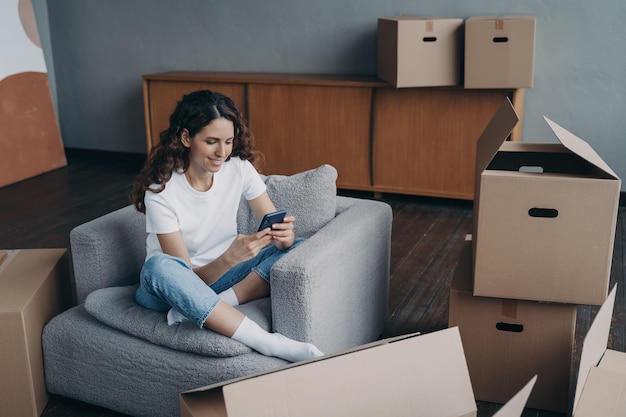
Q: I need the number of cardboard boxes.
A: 7